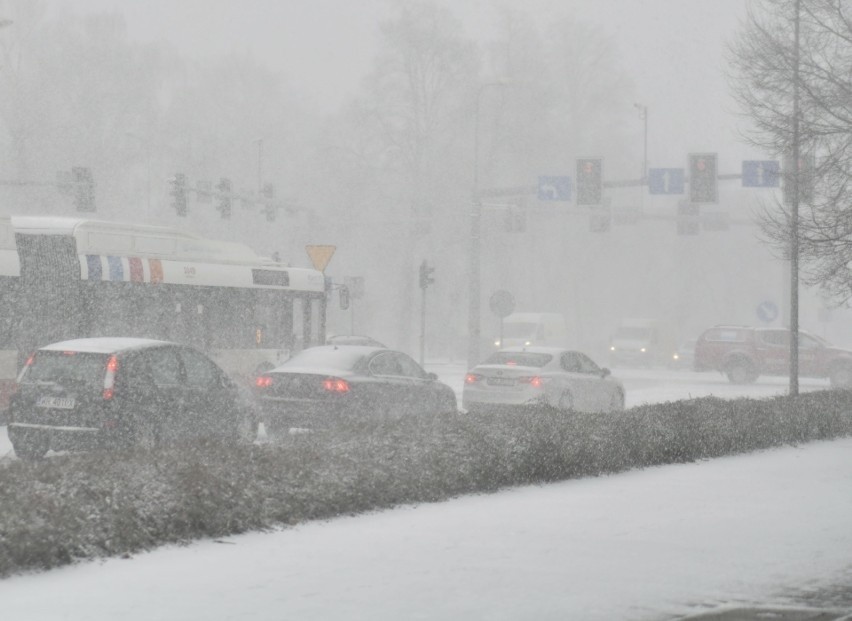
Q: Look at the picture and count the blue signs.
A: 4